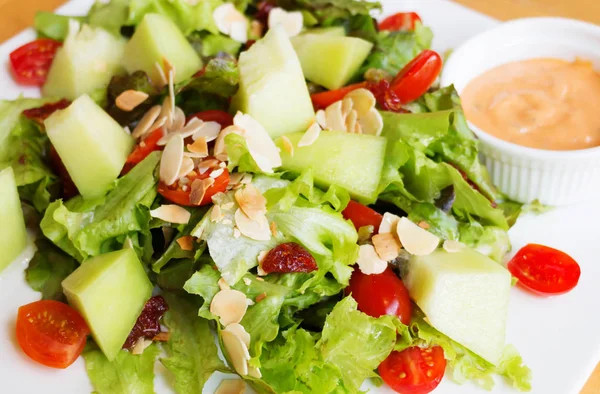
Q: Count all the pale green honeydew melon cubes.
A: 9